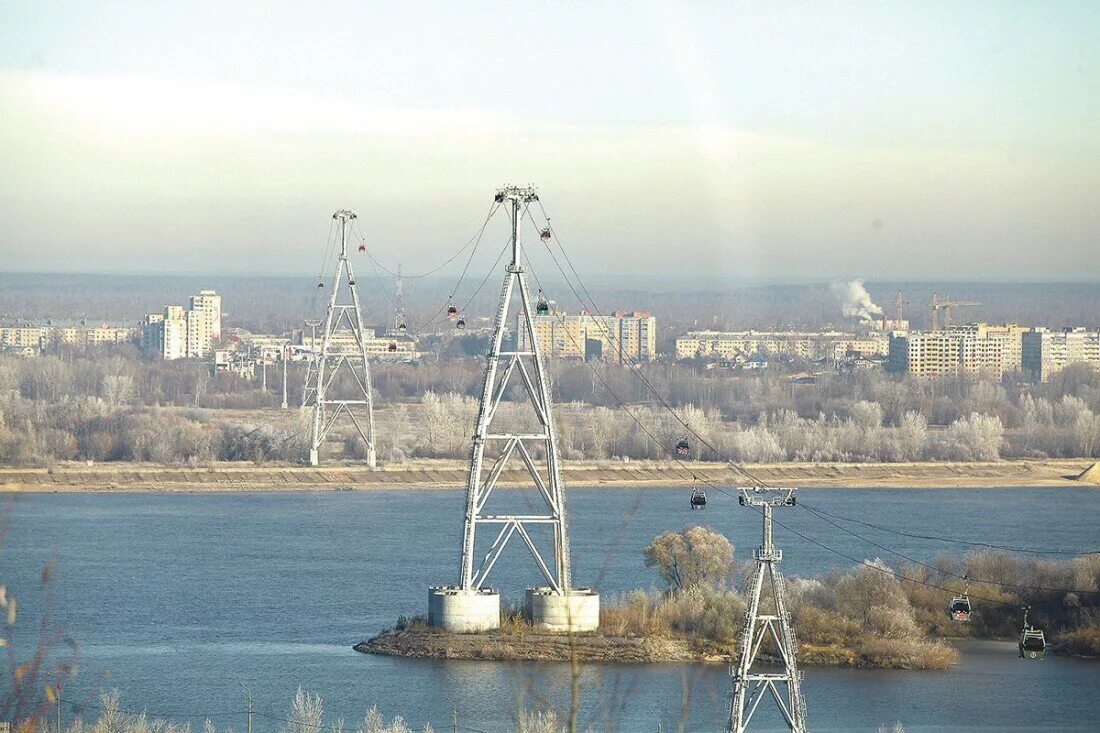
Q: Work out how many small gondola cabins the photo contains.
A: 13